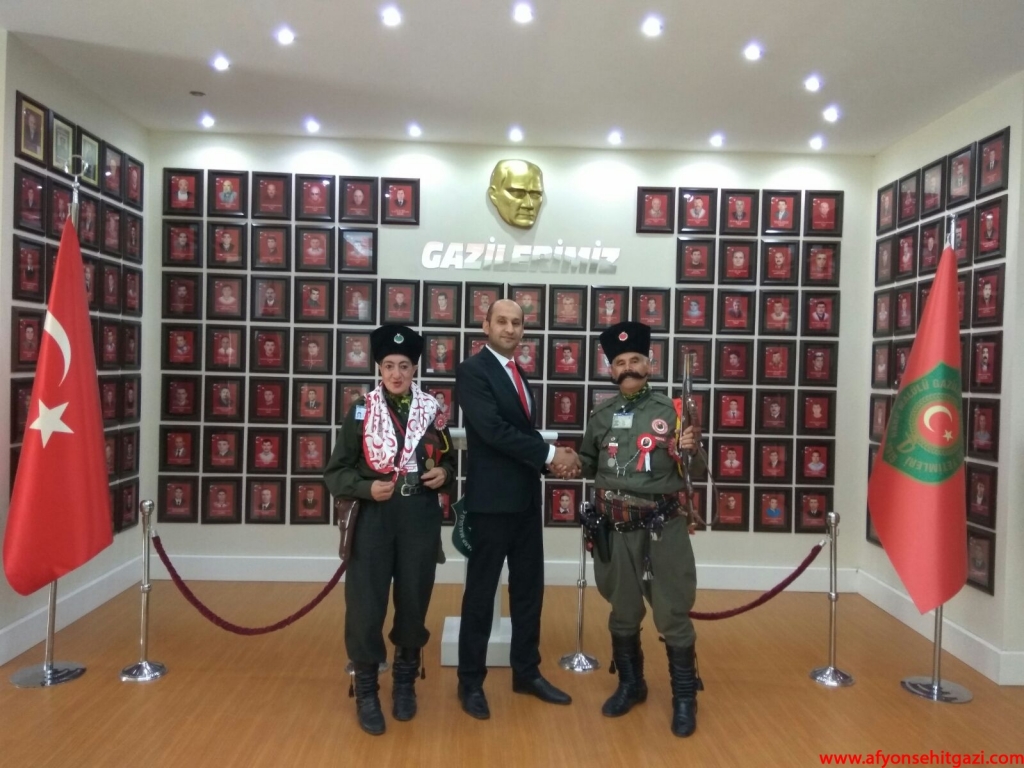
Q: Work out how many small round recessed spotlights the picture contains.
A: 15